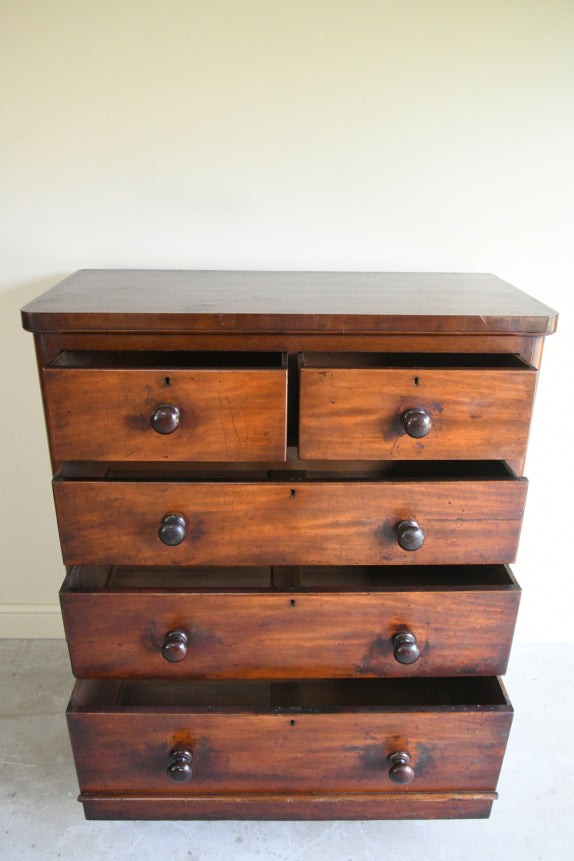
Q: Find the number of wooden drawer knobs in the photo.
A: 8